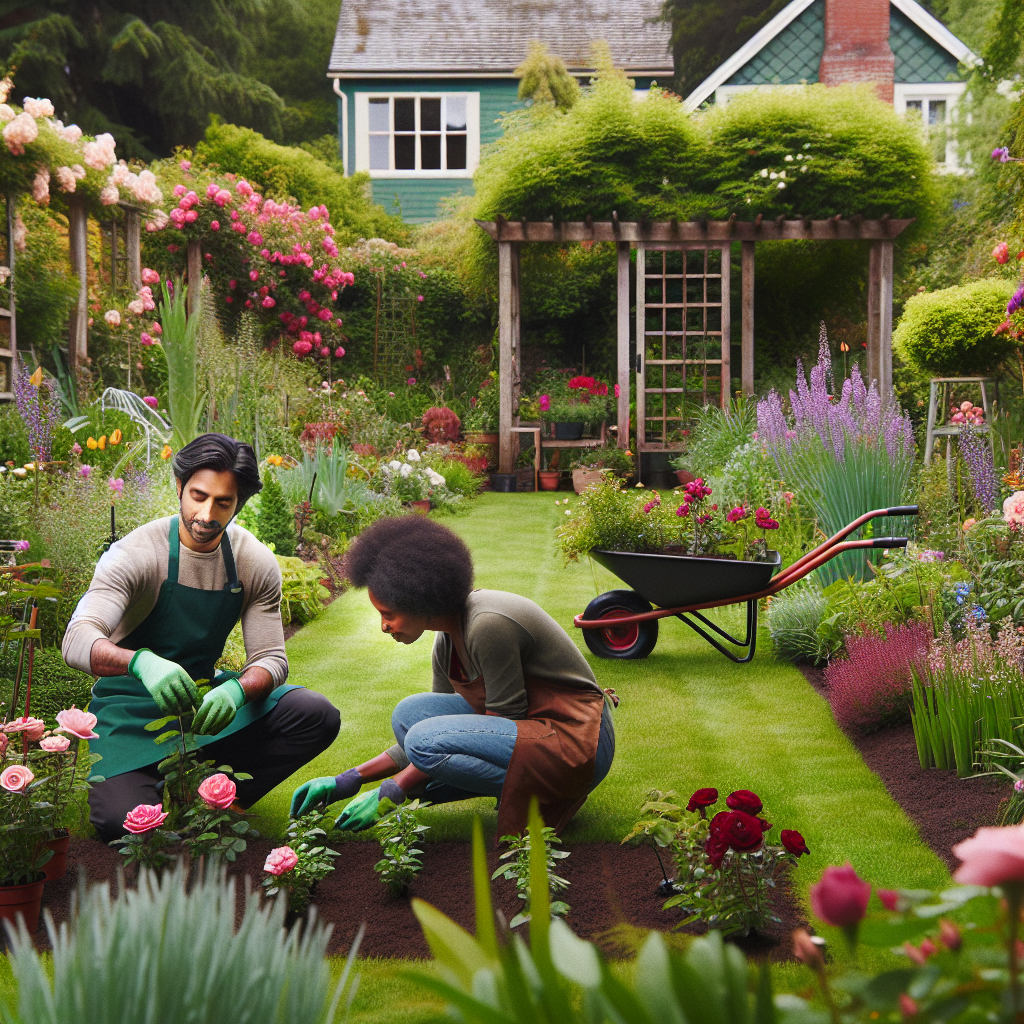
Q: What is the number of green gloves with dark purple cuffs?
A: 2